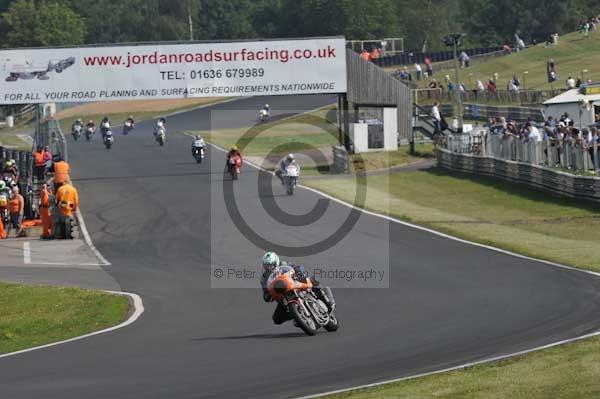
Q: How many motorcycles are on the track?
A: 11